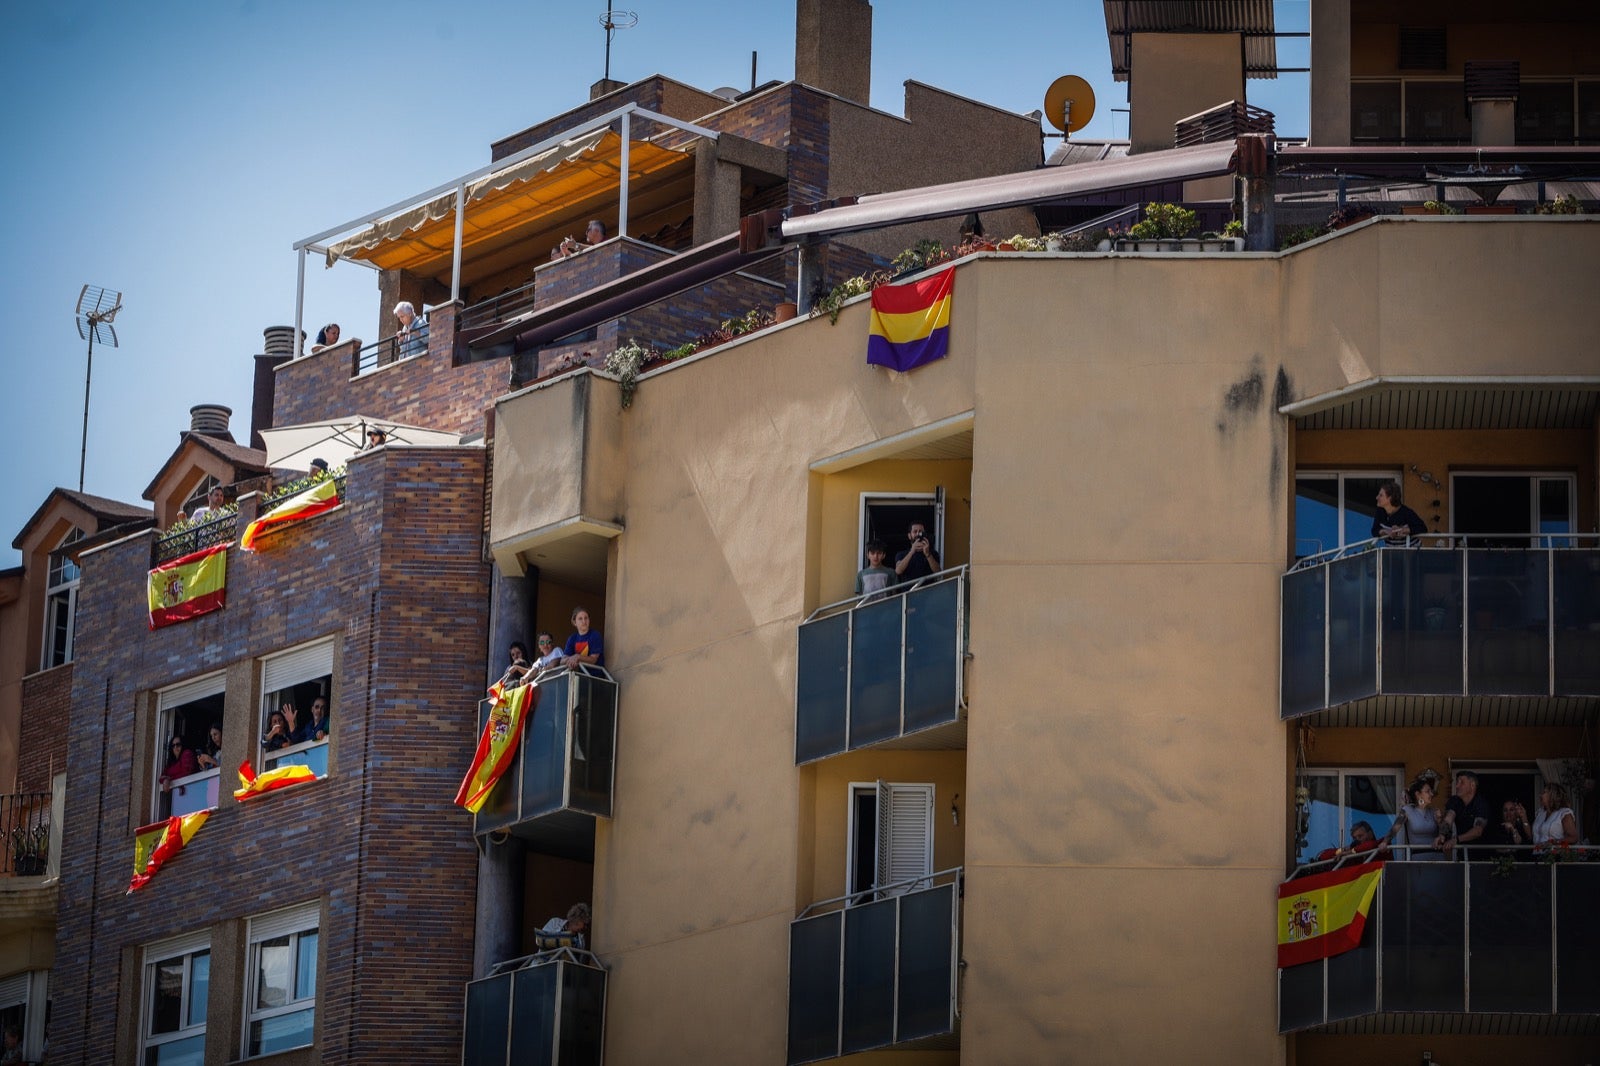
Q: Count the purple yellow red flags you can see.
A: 1